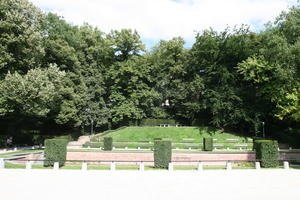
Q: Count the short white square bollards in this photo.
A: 11